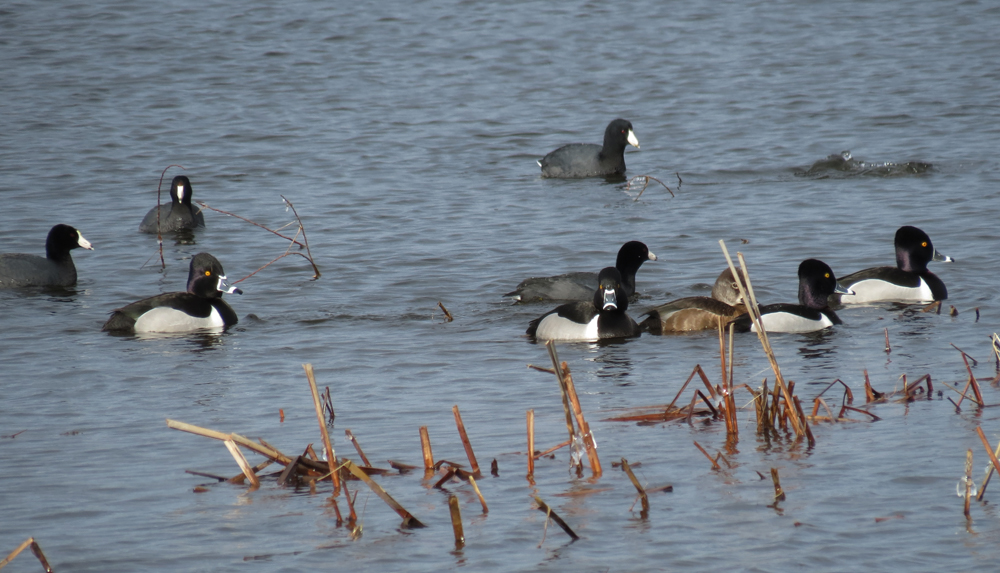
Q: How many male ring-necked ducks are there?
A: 4